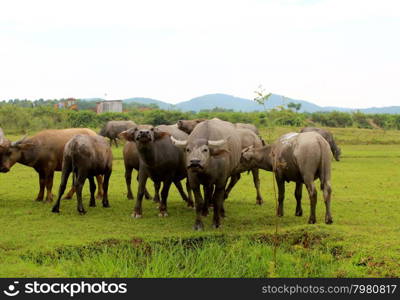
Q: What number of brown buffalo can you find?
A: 1